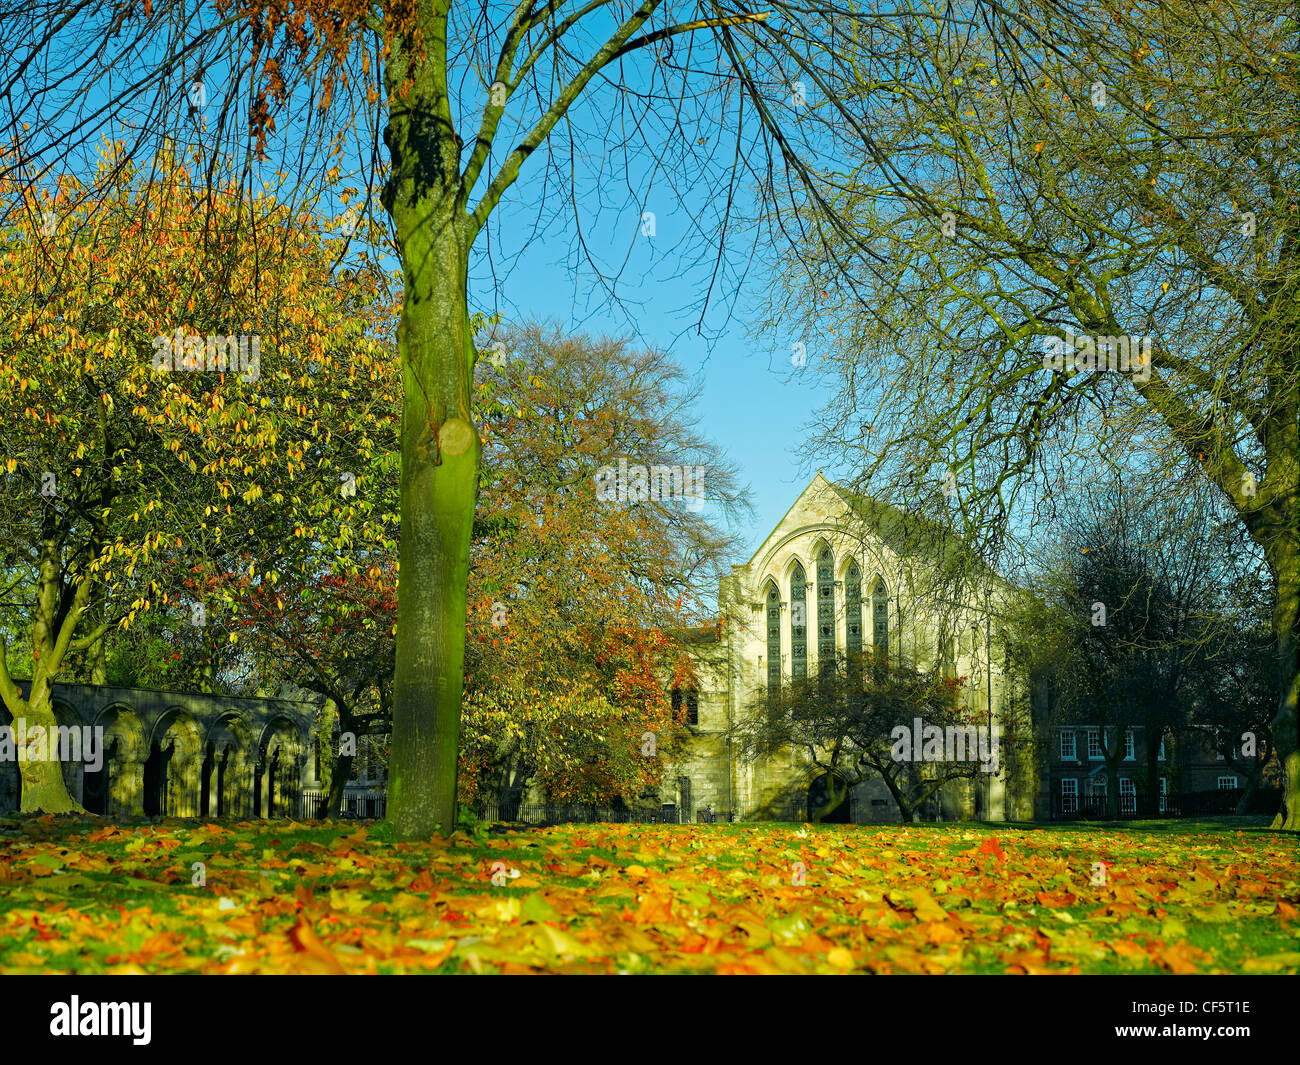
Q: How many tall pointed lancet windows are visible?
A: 5